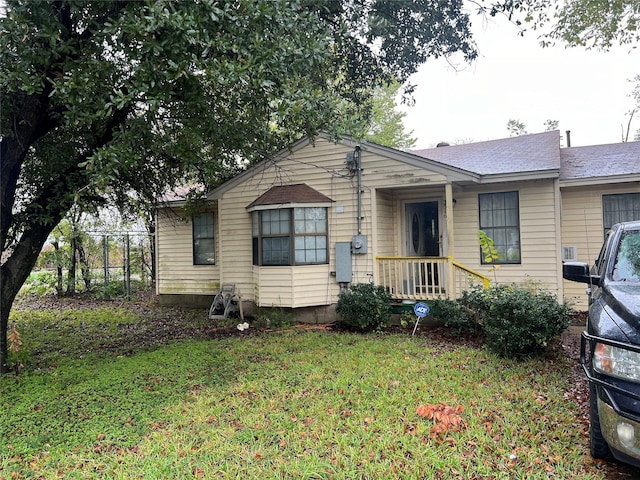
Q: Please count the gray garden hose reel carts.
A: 1